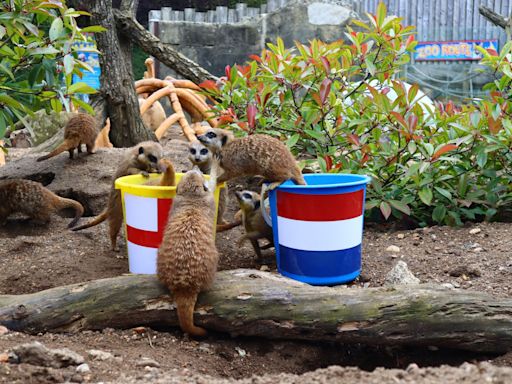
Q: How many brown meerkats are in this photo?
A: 8